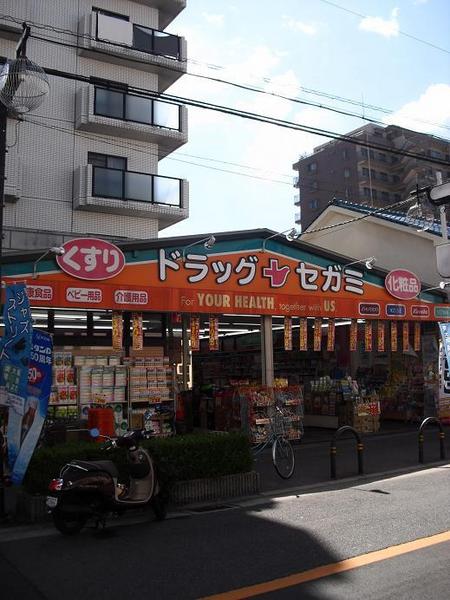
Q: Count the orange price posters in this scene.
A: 14